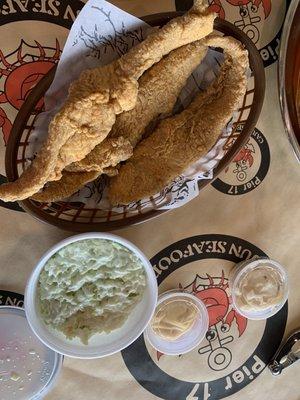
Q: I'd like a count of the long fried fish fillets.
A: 3